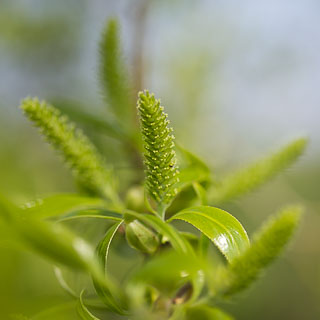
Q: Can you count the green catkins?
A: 5